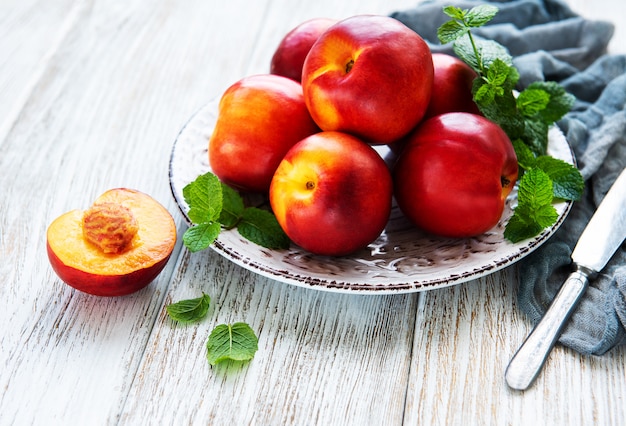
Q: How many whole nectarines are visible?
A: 6